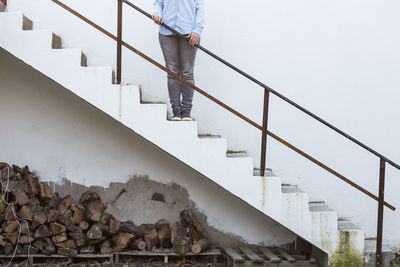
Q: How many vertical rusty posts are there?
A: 3